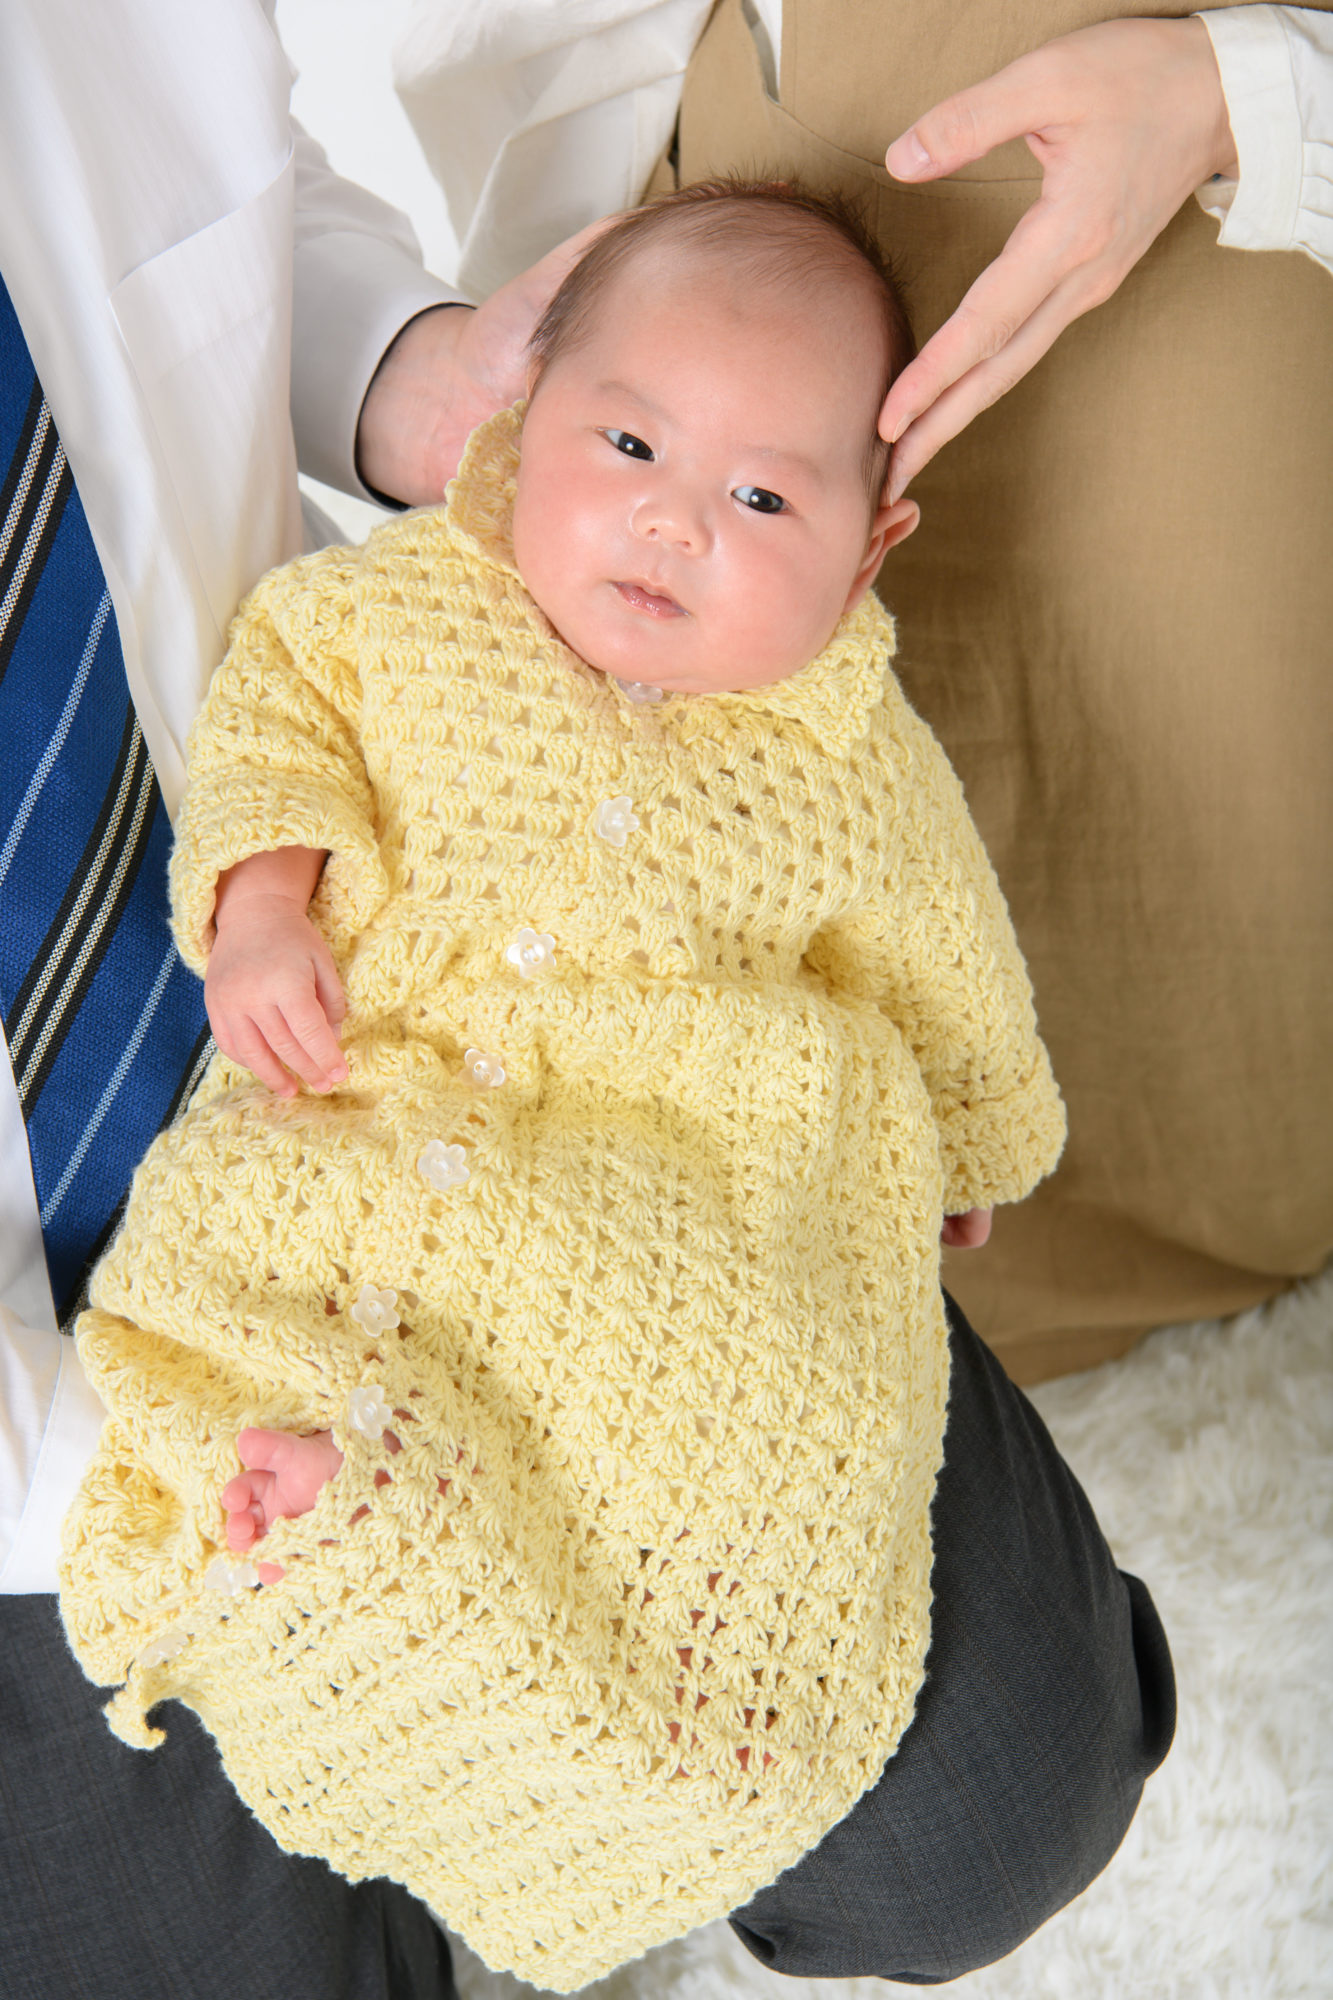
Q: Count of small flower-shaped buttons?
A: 9